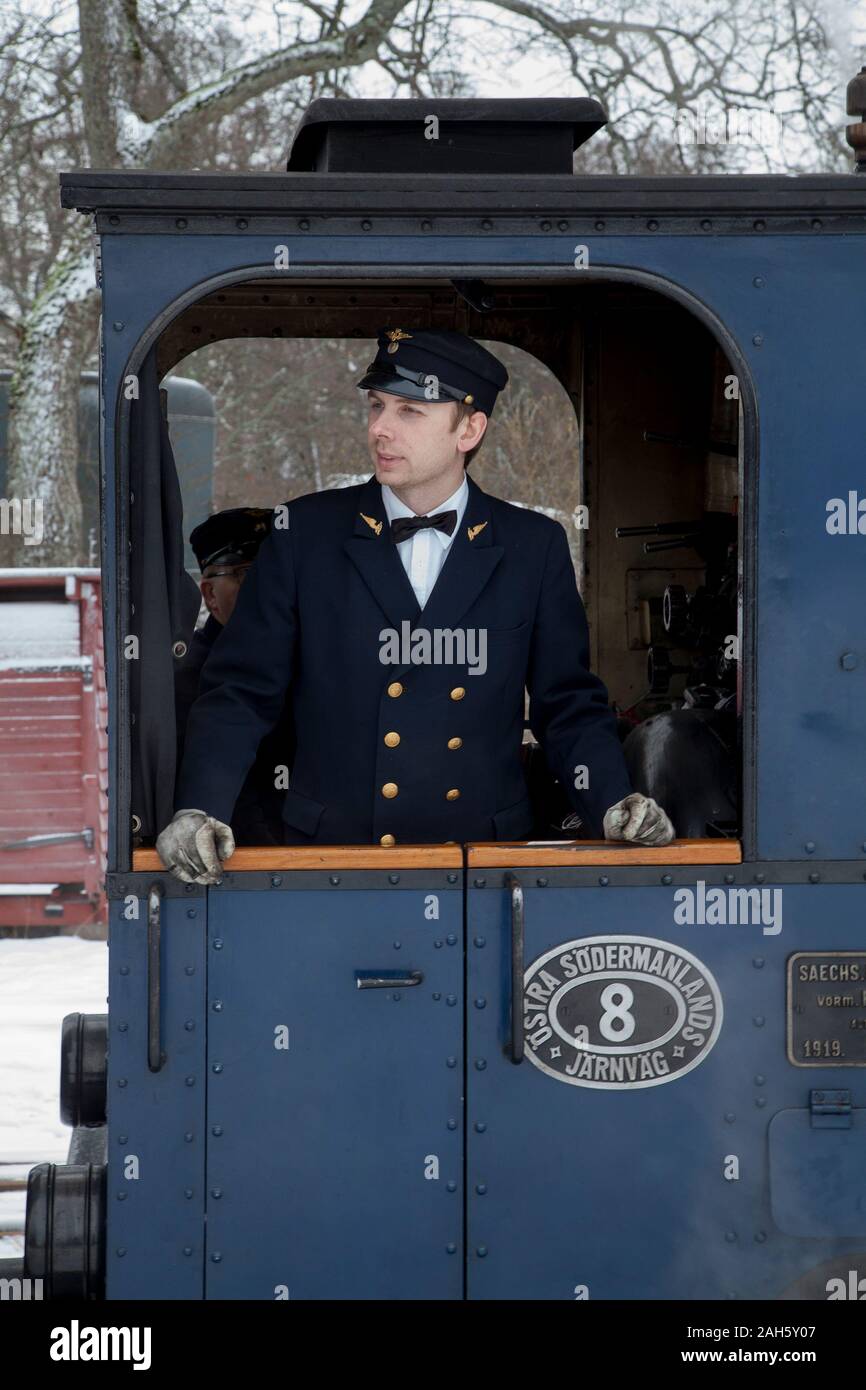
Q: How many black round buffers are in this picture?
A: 2